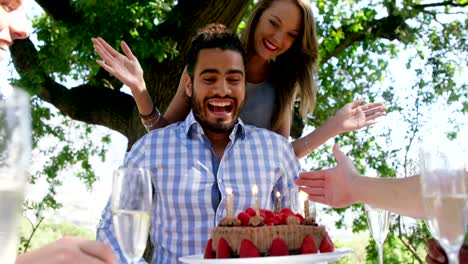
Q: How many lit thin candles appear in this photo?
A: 4